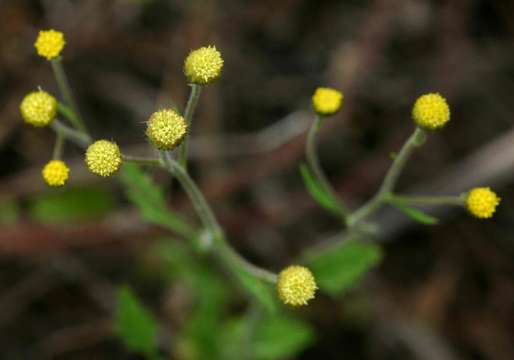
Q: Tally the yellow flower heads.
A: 10